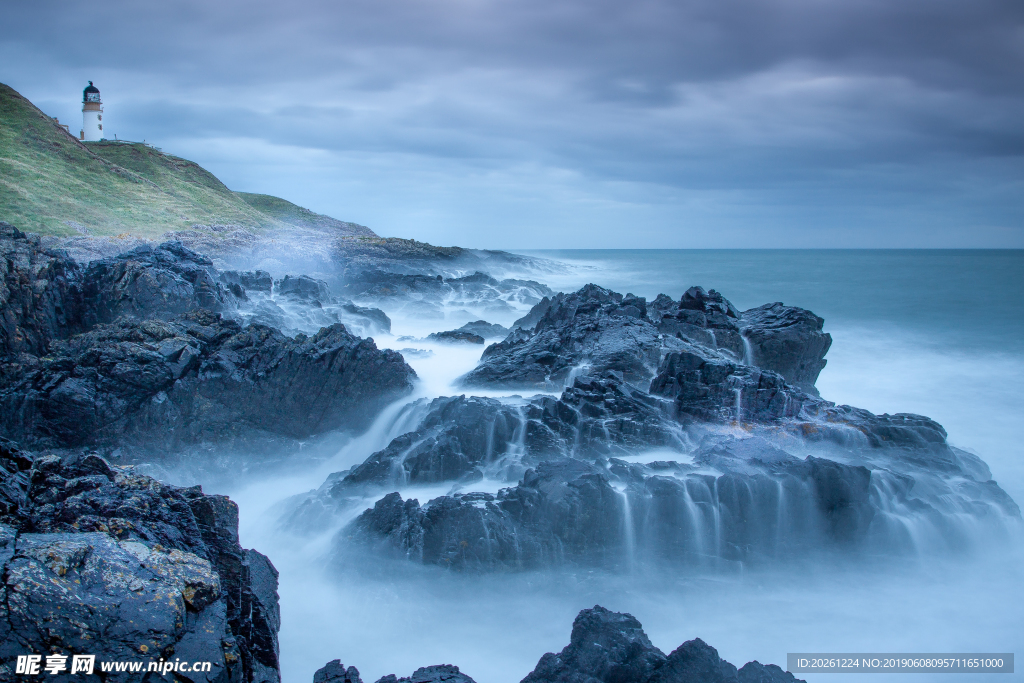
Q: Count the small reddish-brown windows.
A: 2